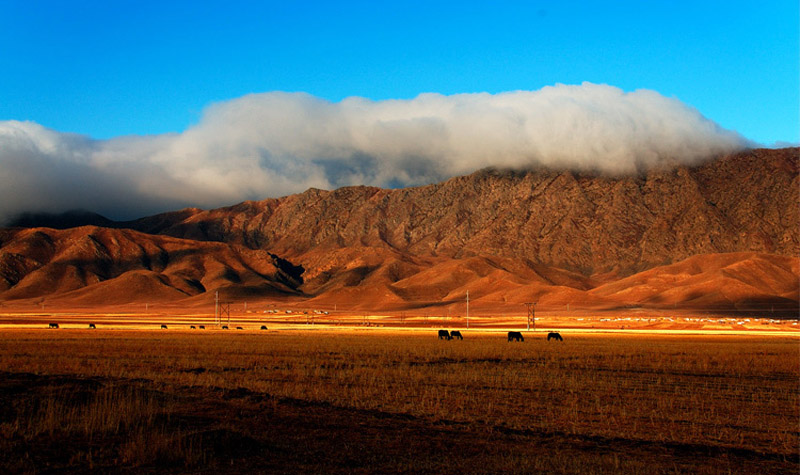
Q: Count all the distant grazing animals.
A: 12